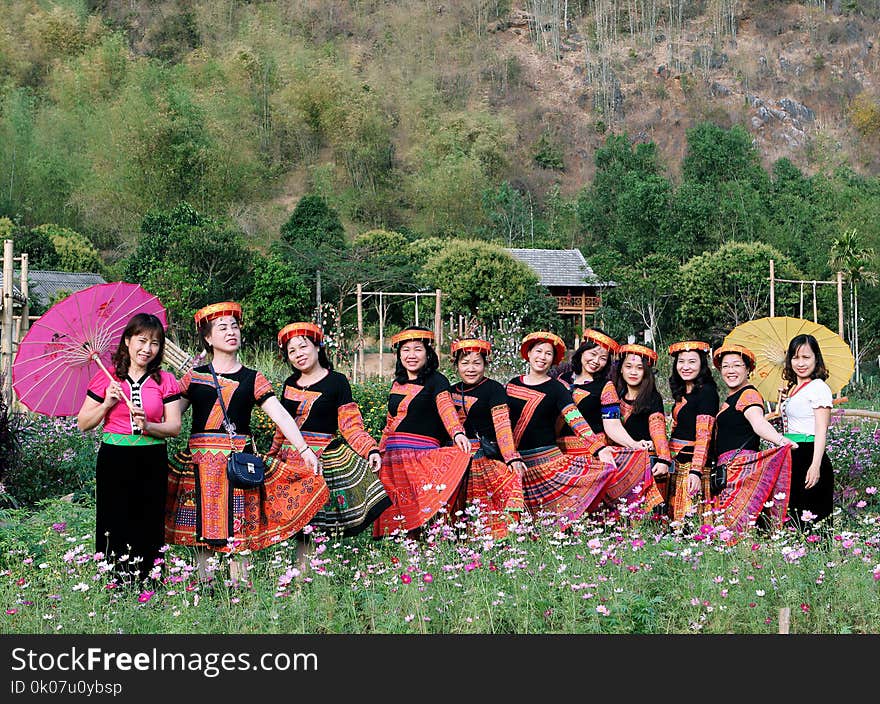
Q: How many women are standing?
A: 11